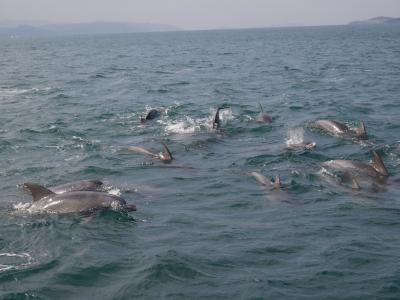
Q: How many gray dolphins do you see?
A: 11